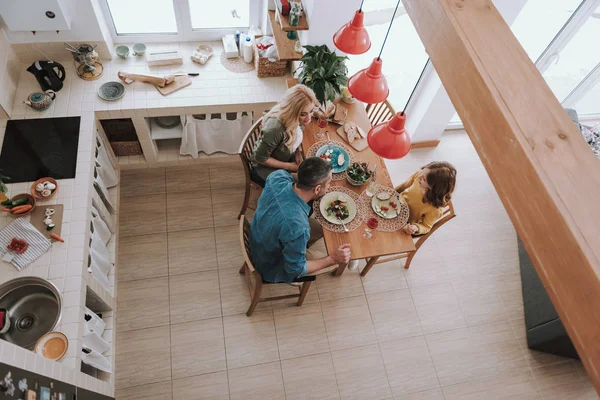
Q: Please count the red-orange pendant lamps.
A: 3